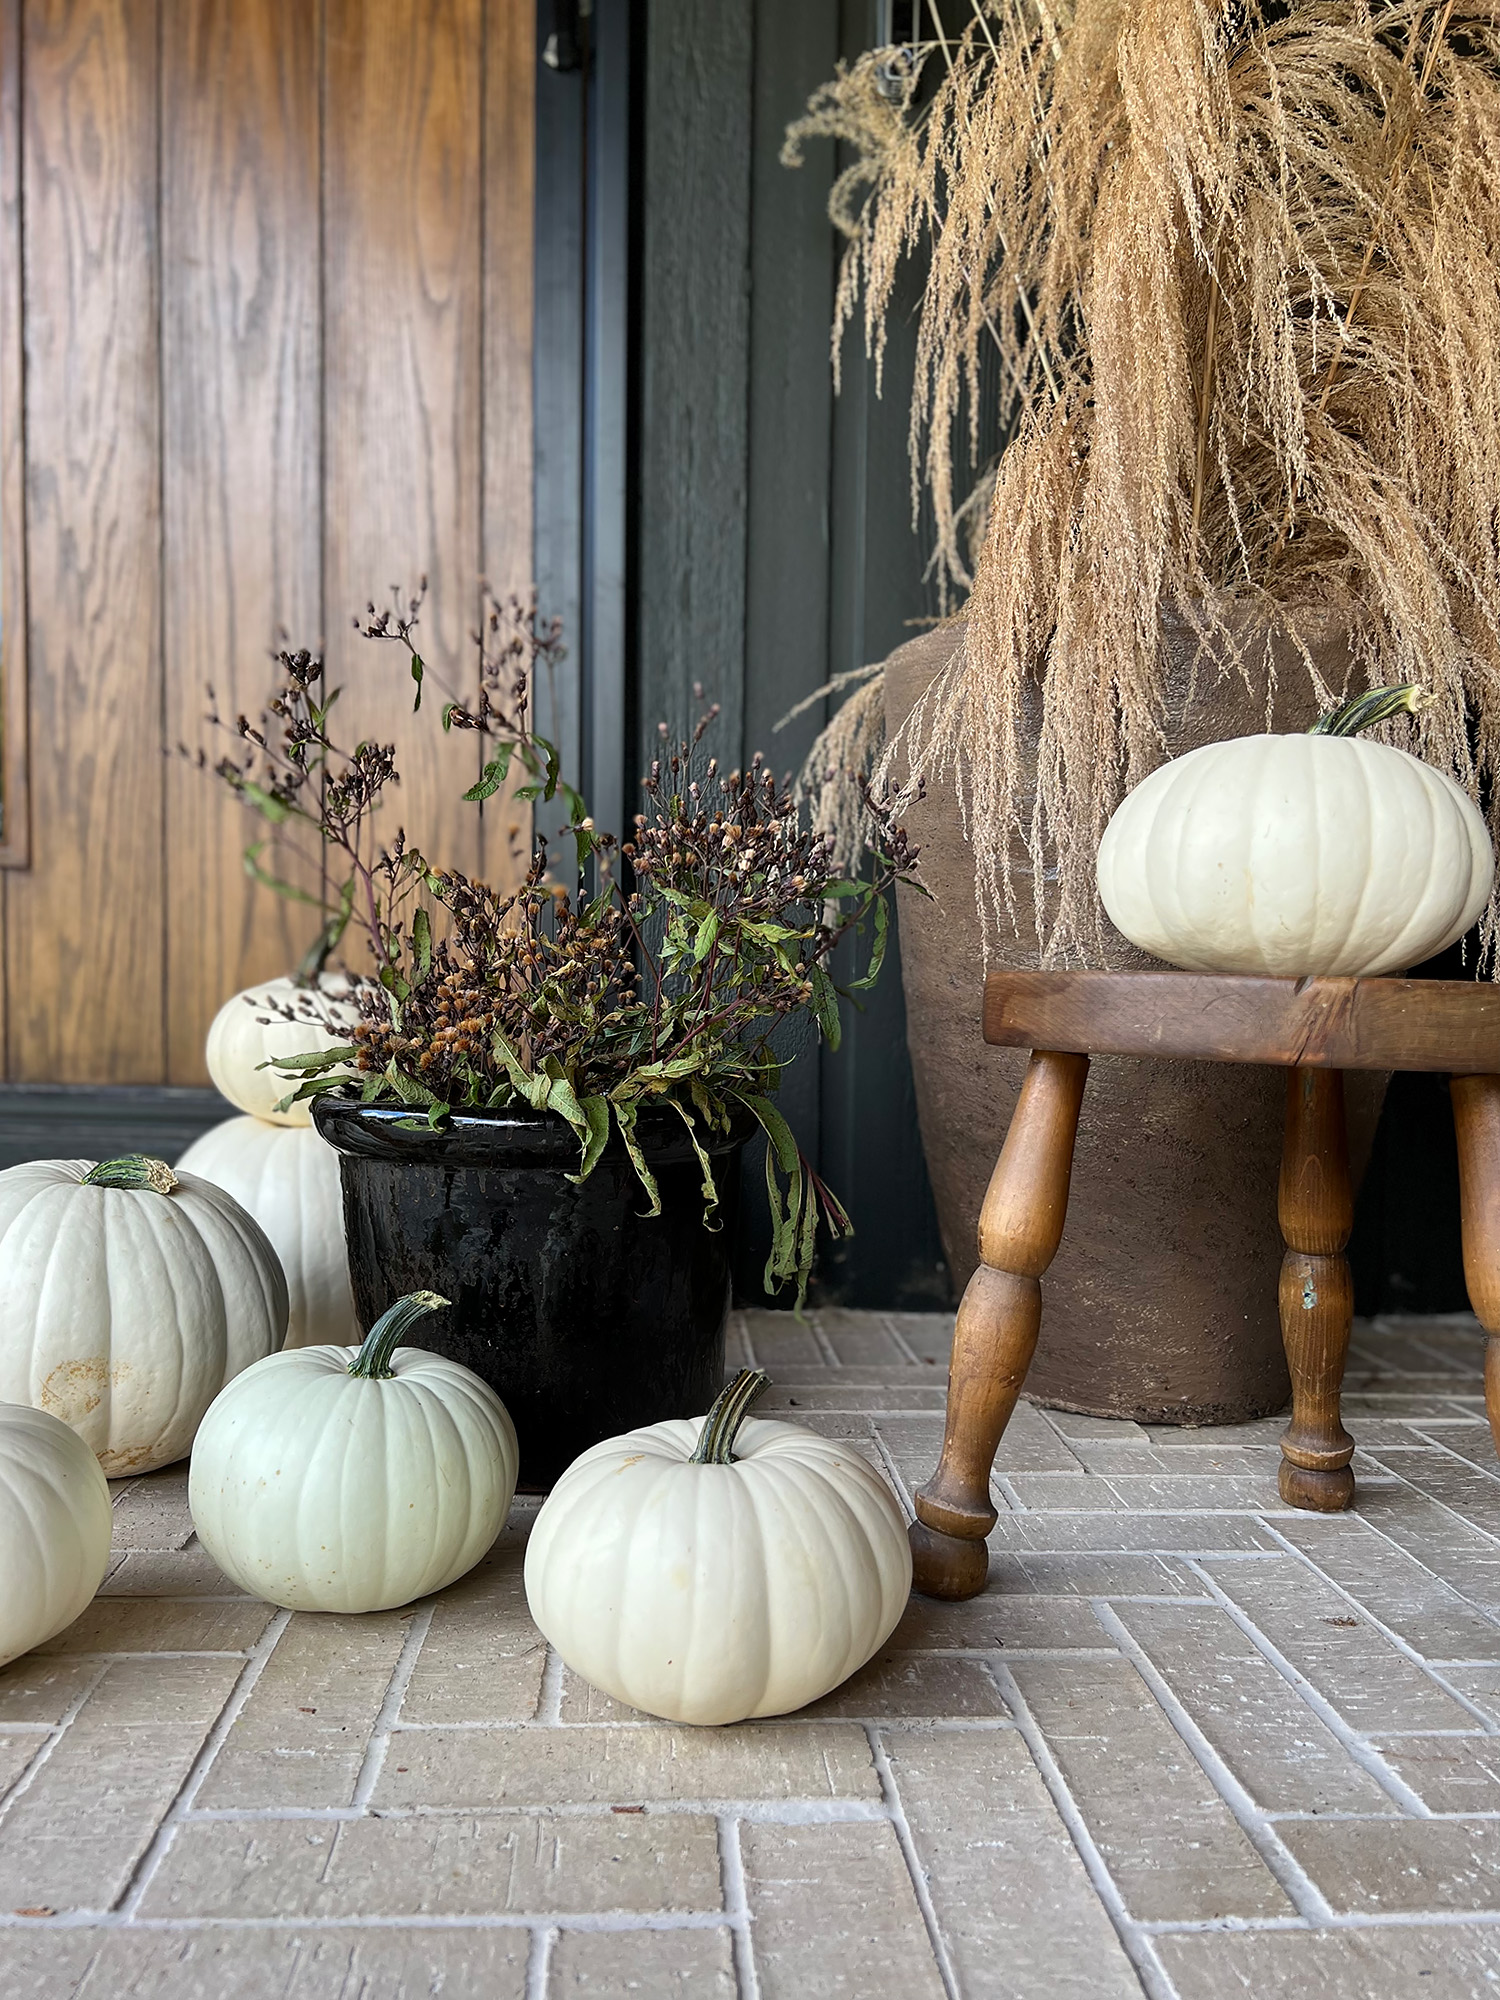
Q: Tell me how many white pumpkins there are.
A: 7